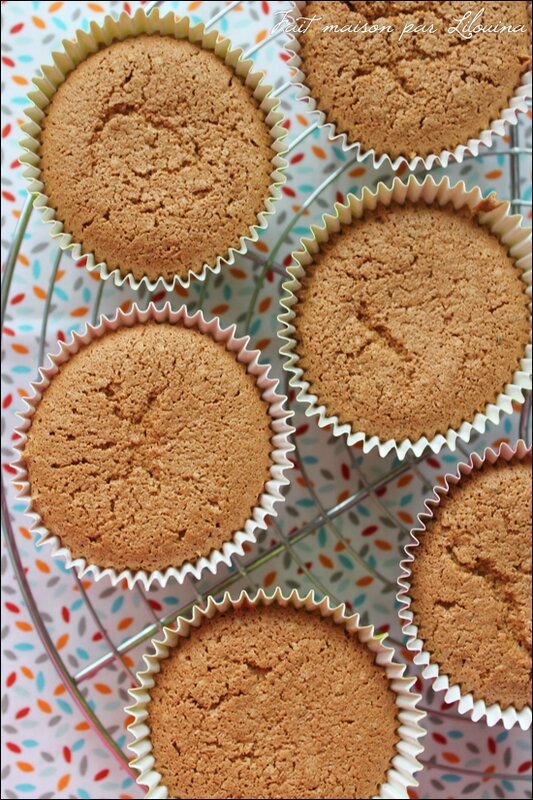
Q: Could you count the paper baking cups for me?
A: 6